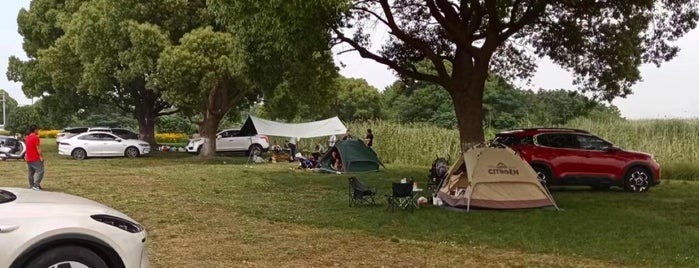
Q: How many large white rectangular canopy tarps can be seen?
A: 1